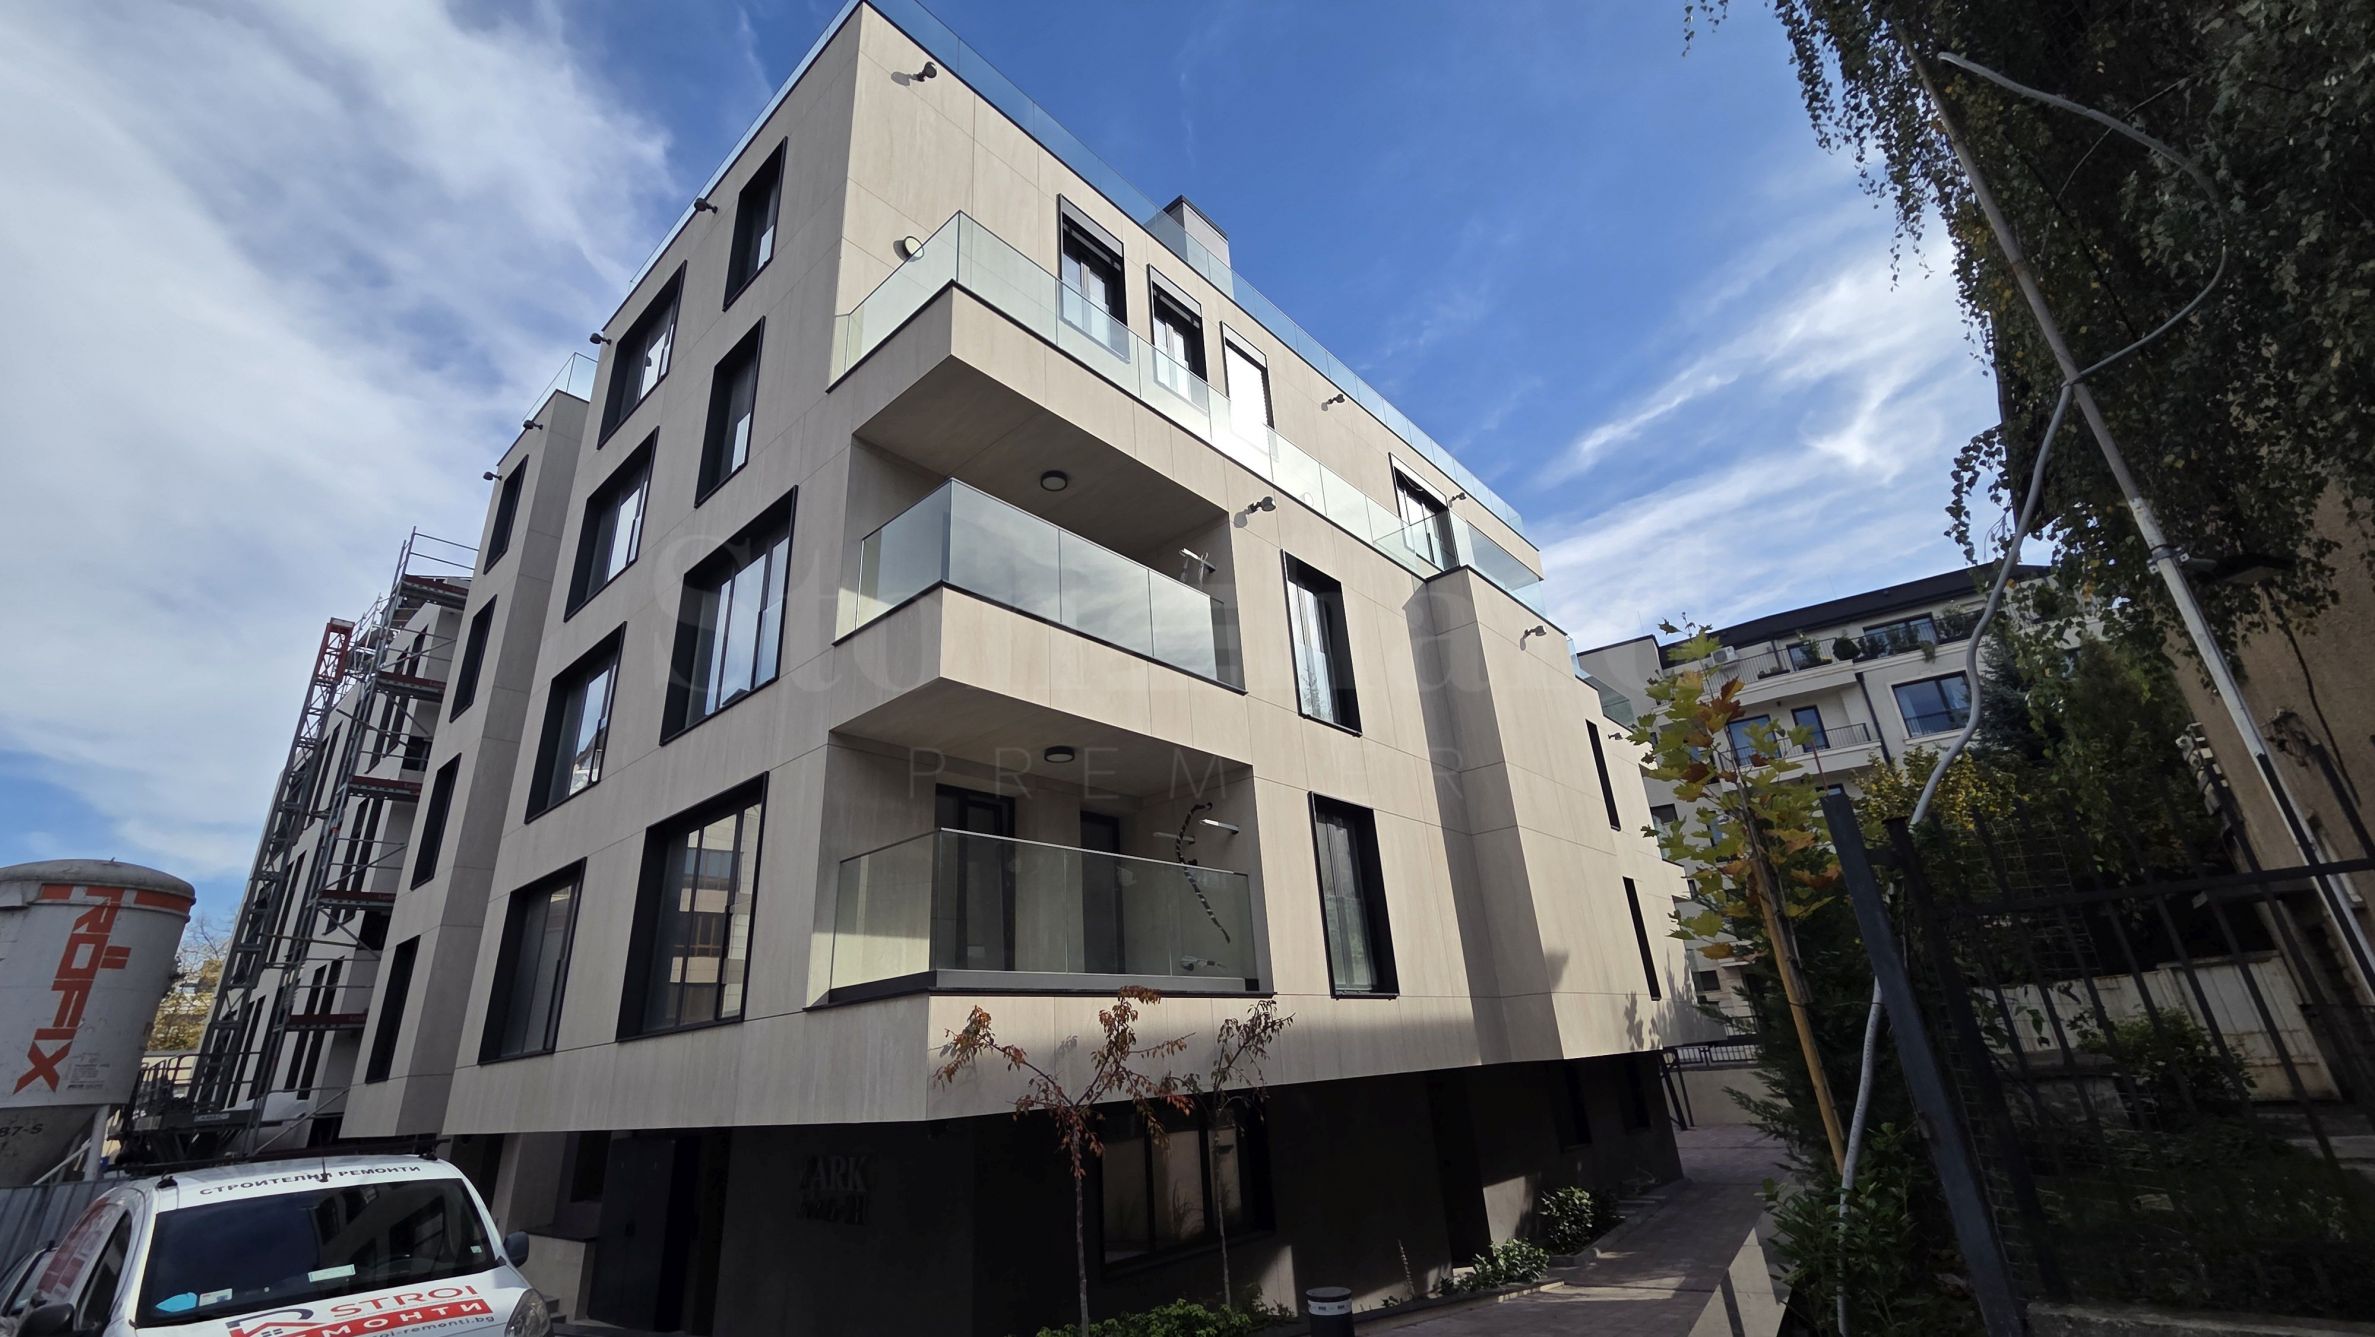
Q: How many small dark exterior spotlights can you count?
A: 10